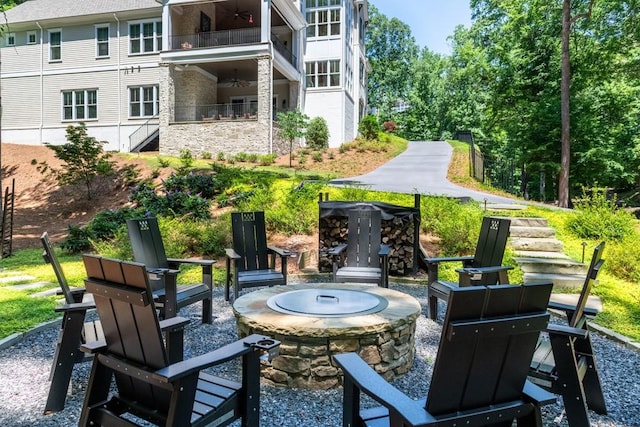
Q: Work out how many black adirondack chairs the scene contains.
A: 8